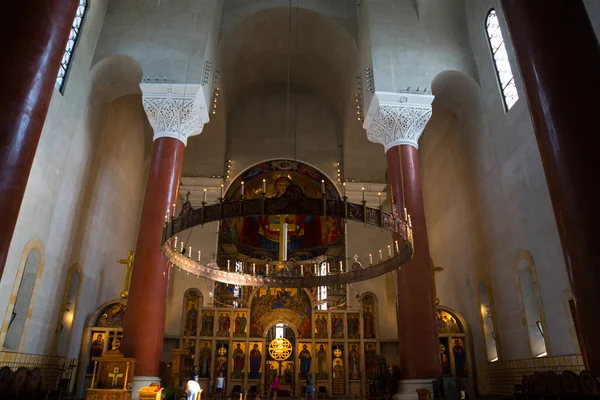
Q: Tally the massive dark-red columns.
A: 4